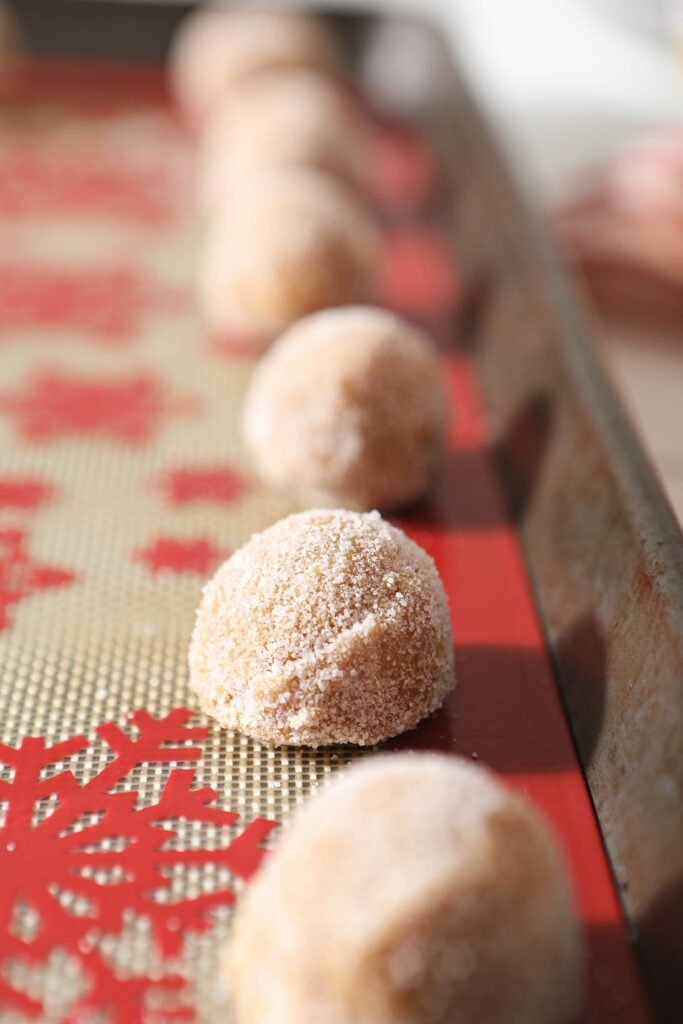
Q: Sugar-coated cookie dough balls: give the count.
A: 6